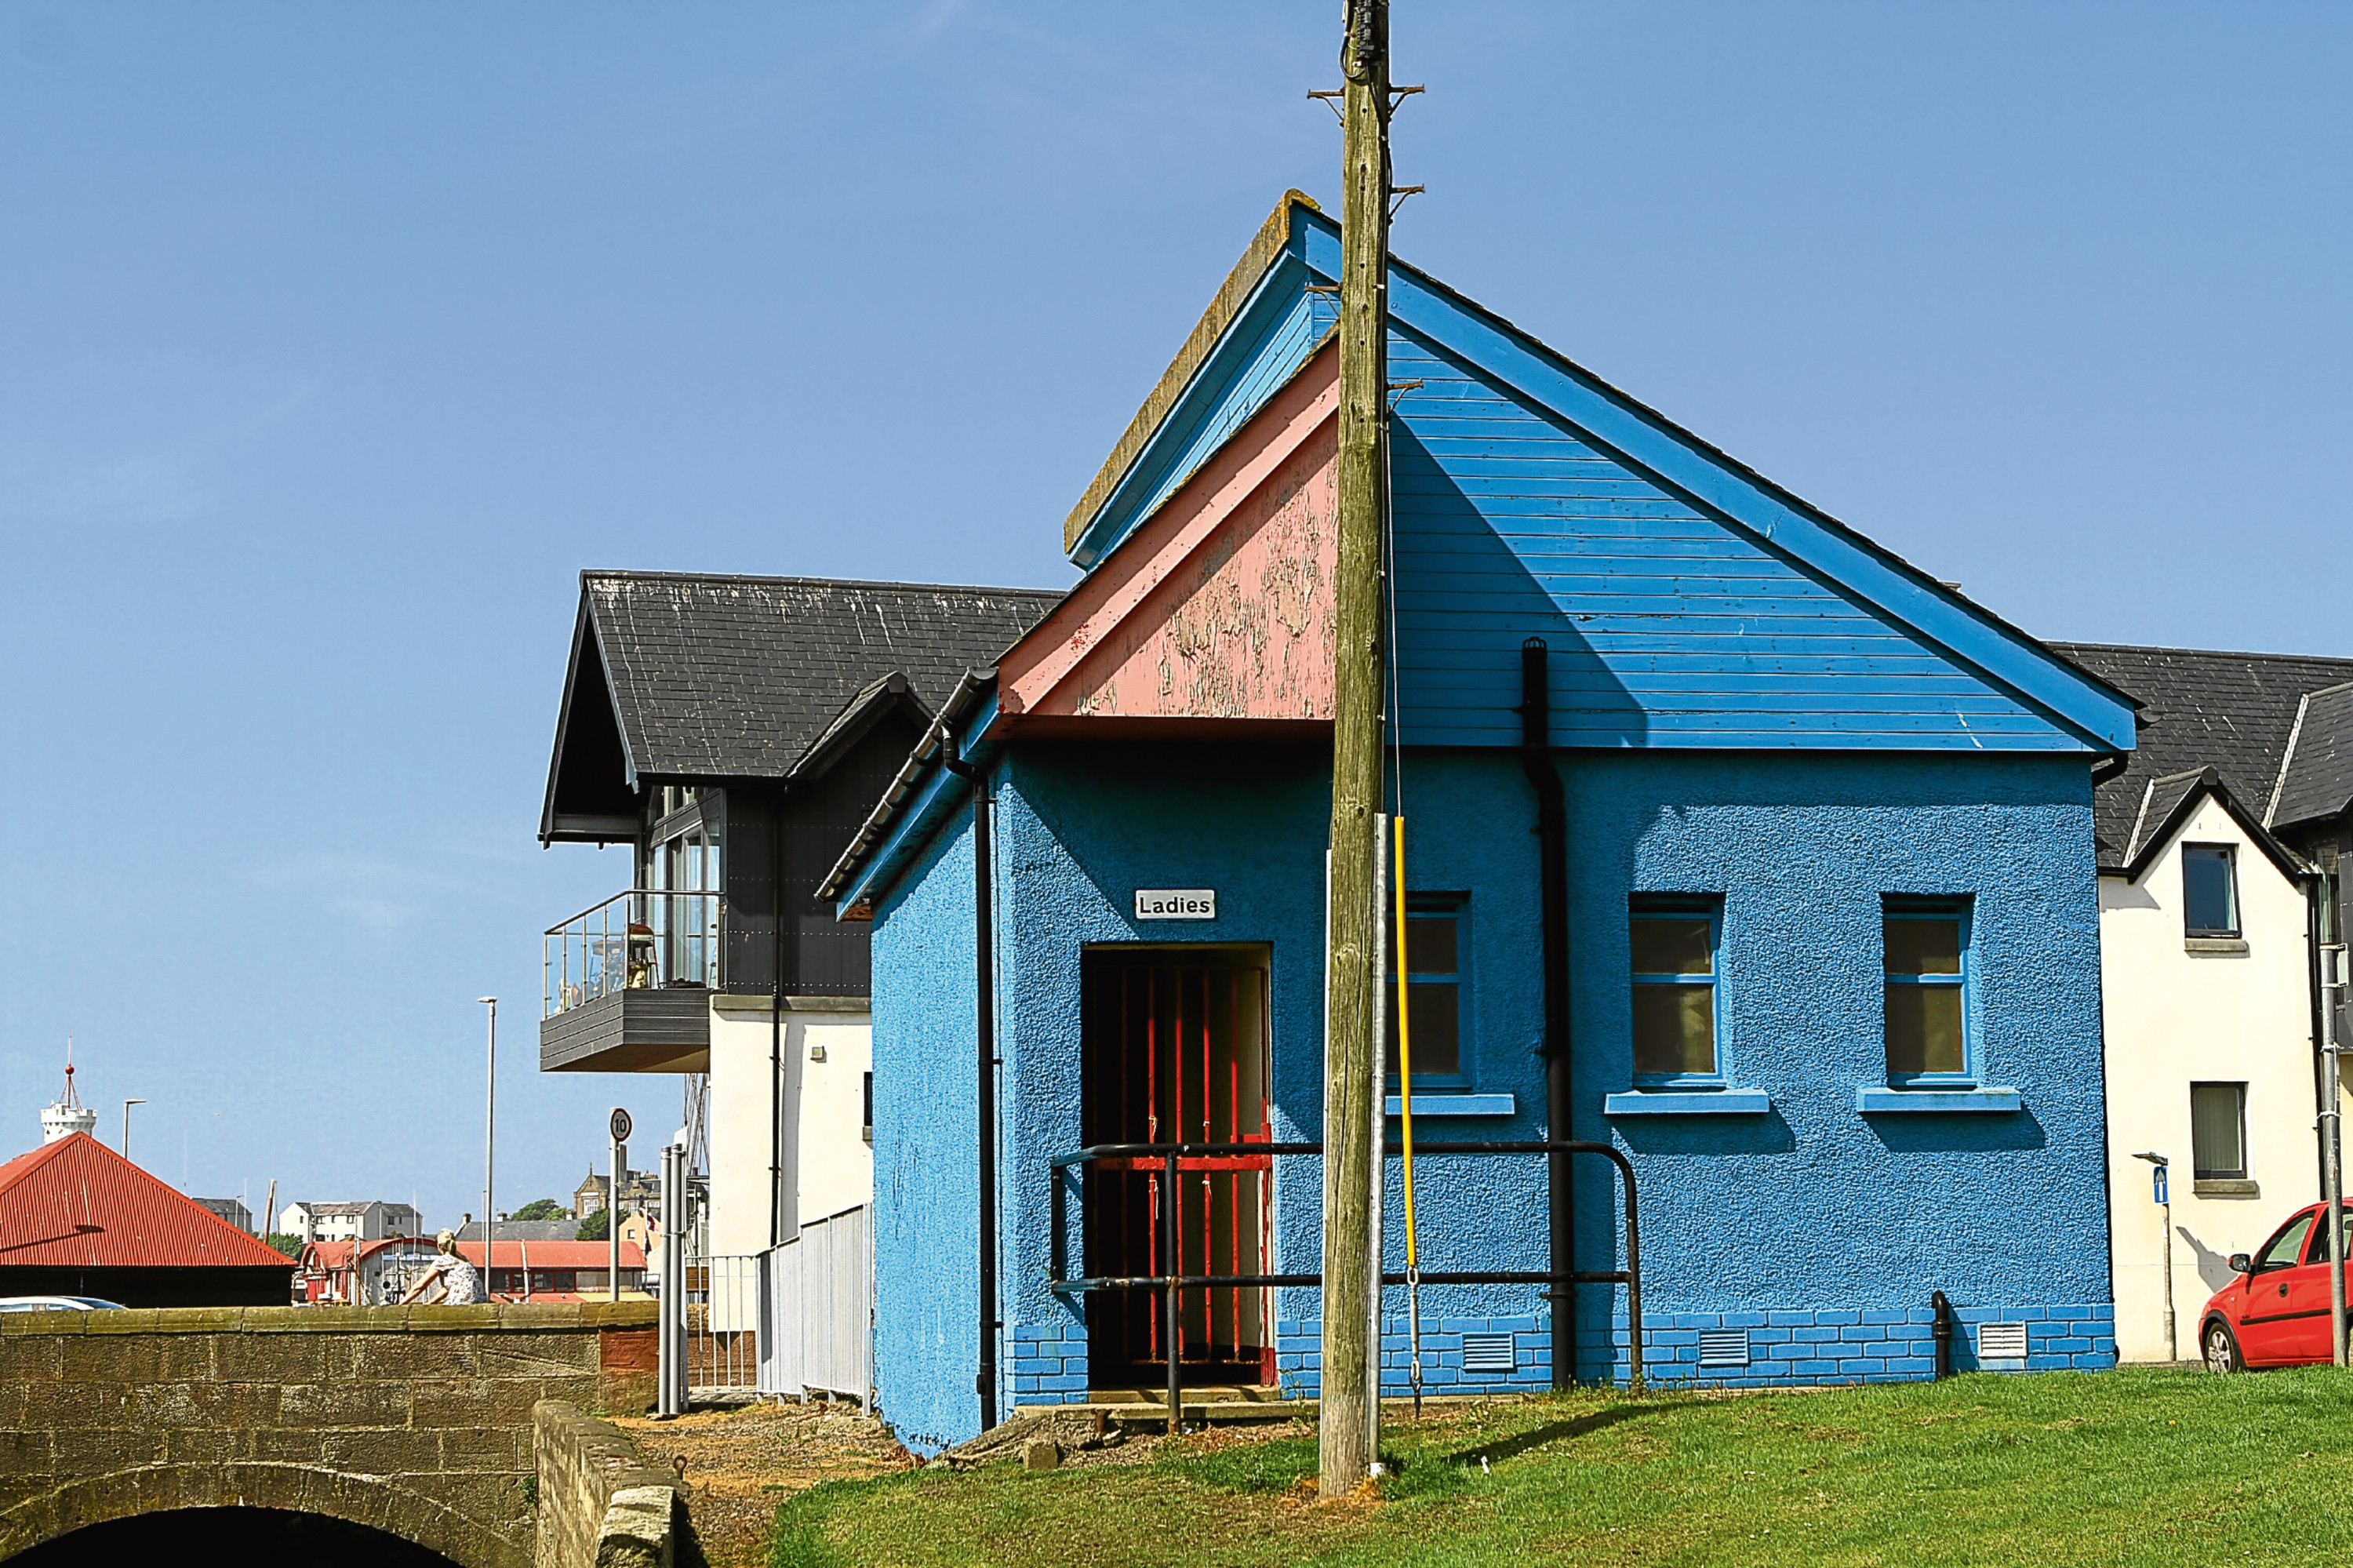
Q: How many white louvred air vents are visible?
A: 1